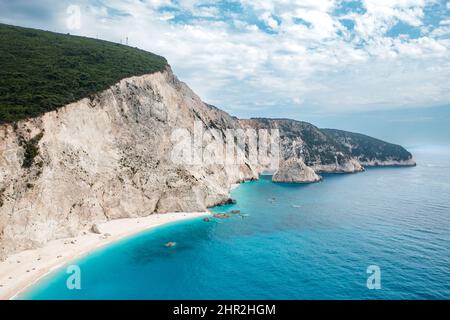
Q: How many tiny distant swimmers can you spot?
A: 0